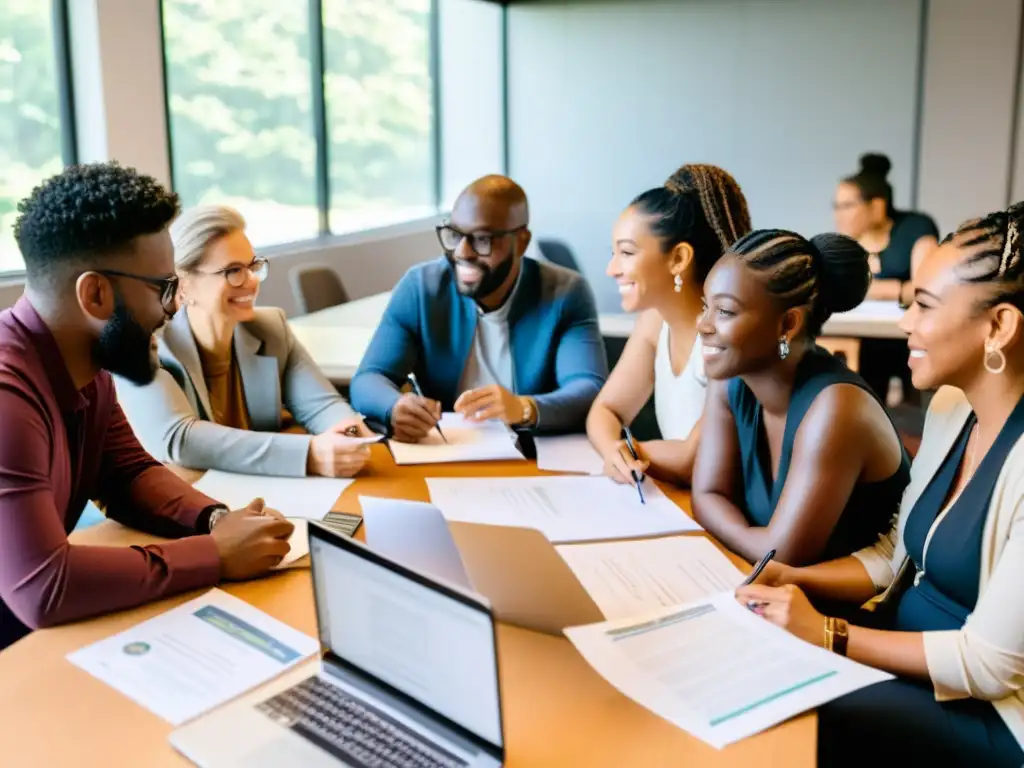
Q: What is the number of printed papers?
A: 4